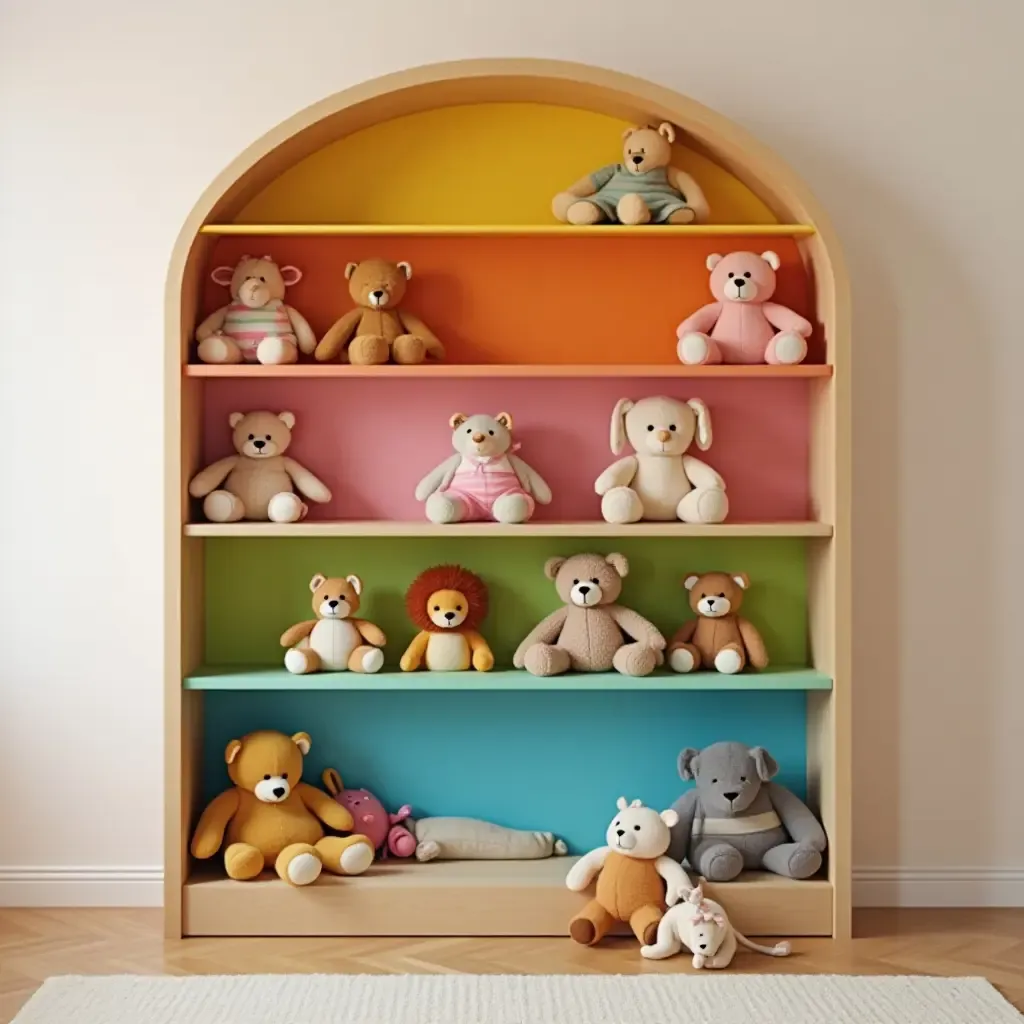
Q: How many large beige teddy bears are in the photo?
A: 1